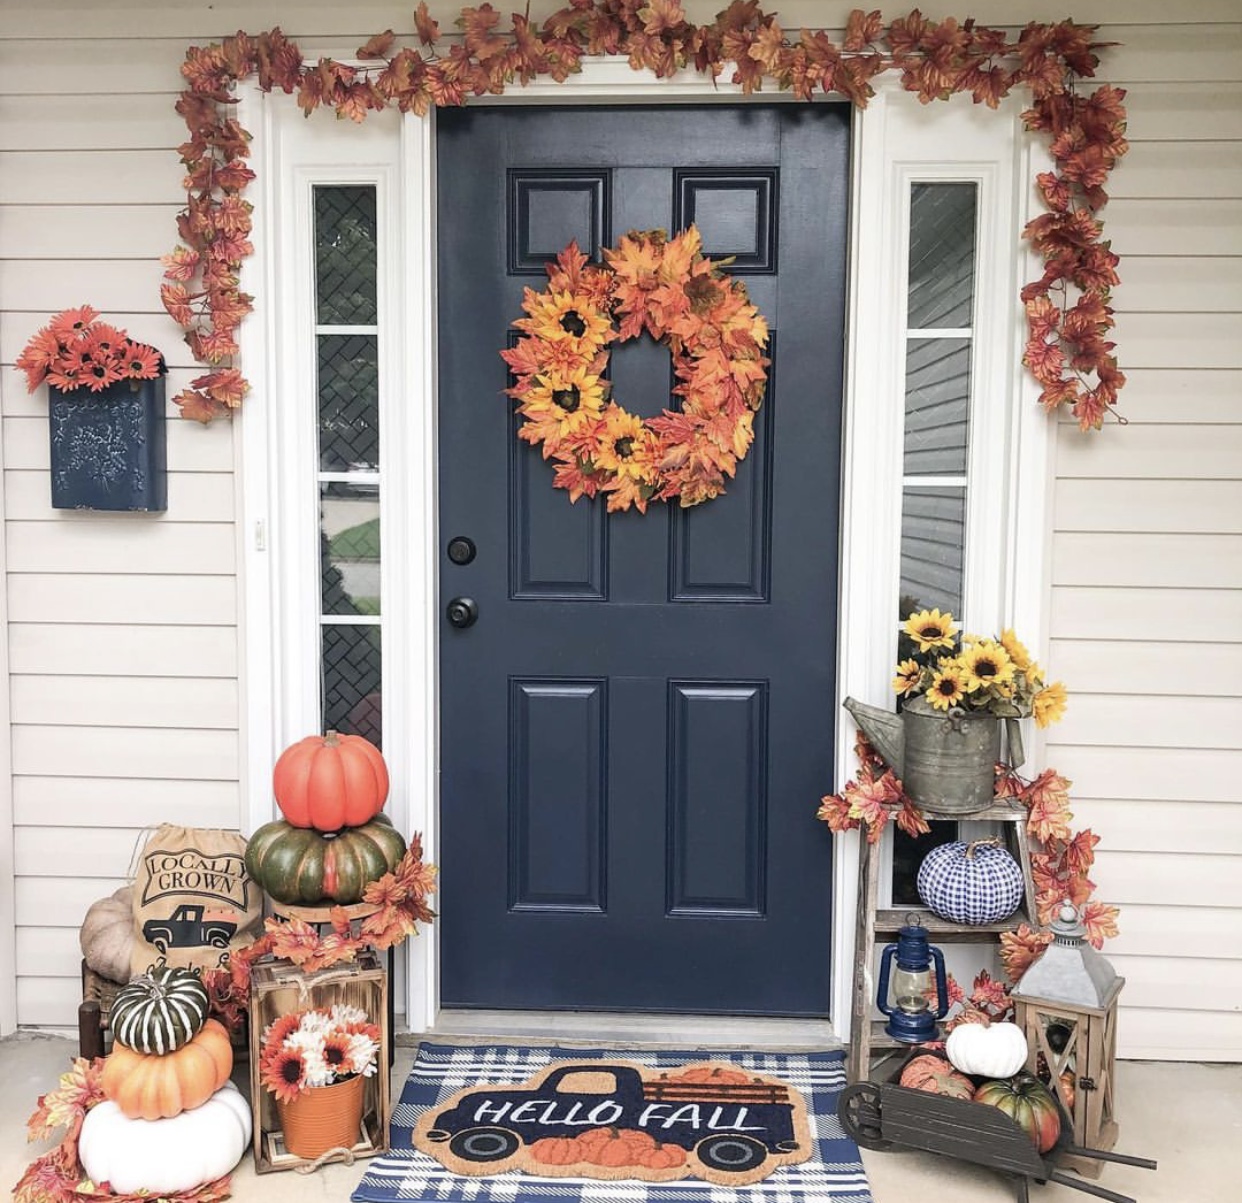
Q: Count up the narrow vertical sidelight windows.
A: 2